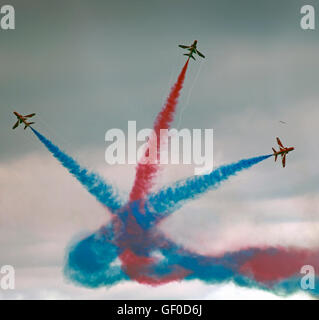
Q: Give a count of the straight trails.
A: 3